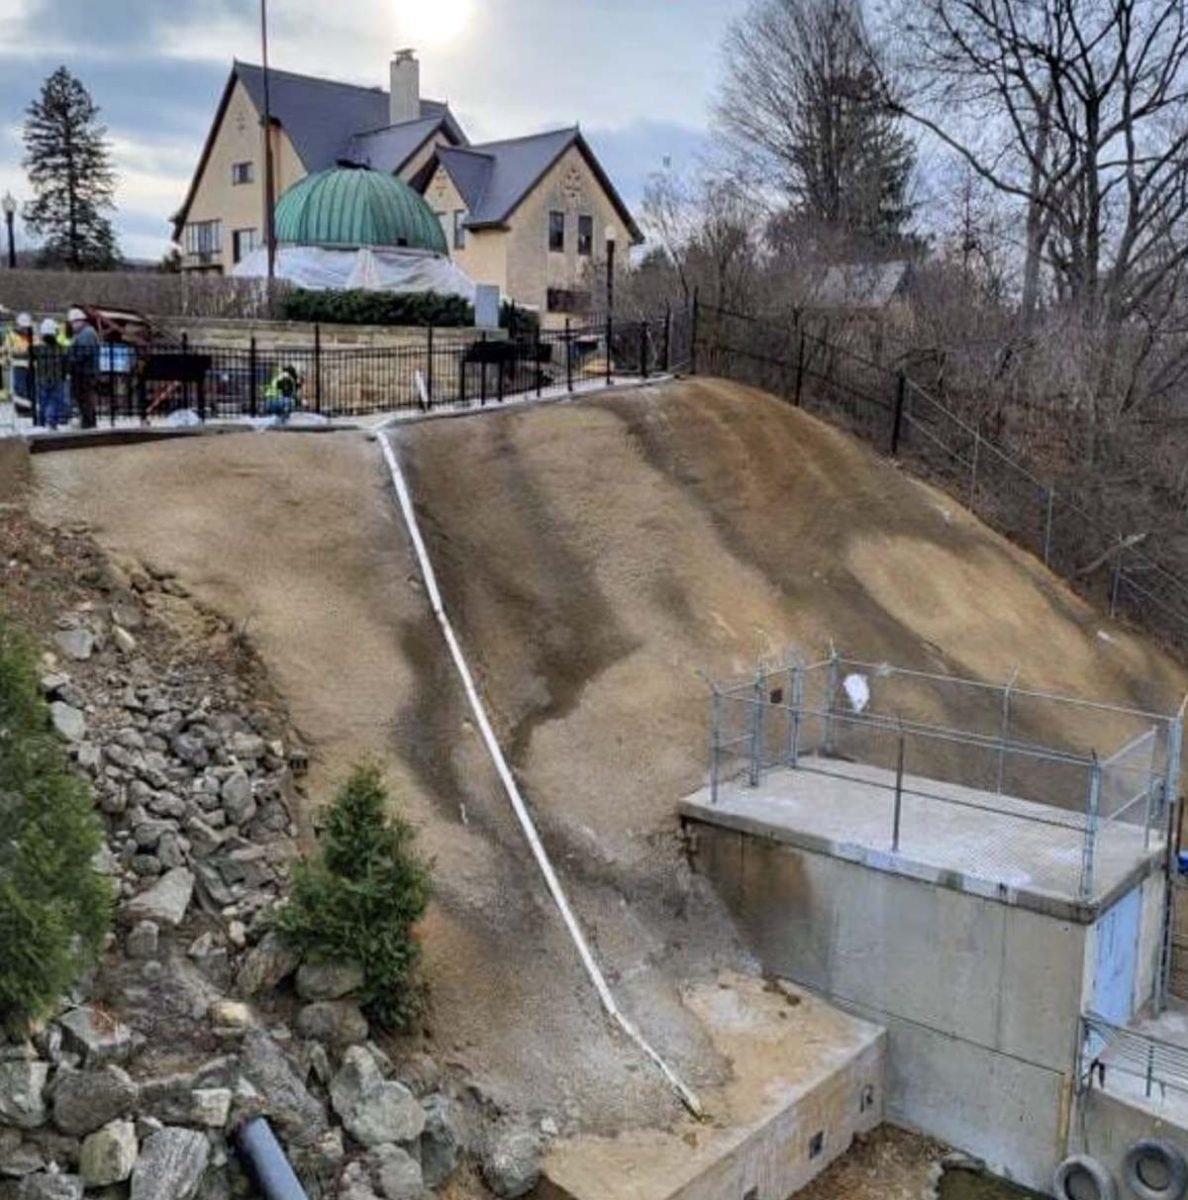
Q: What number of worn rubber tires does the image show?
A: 2